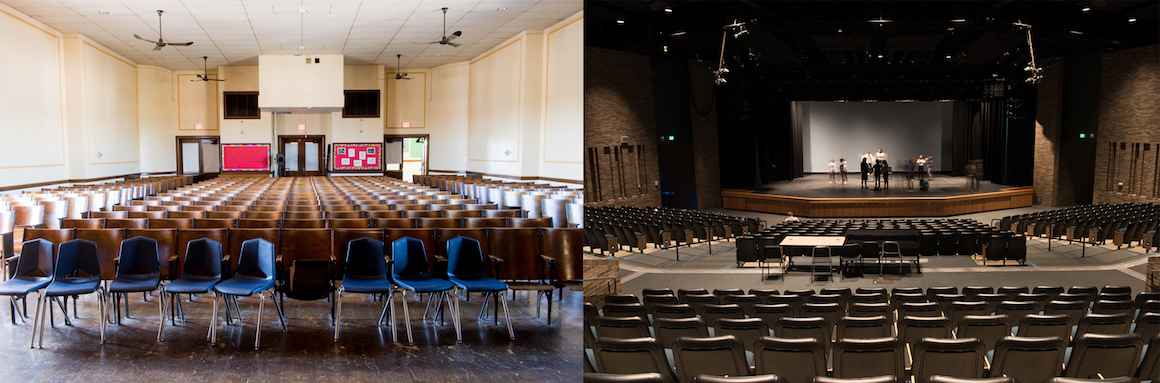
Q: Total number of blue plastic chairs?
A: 8